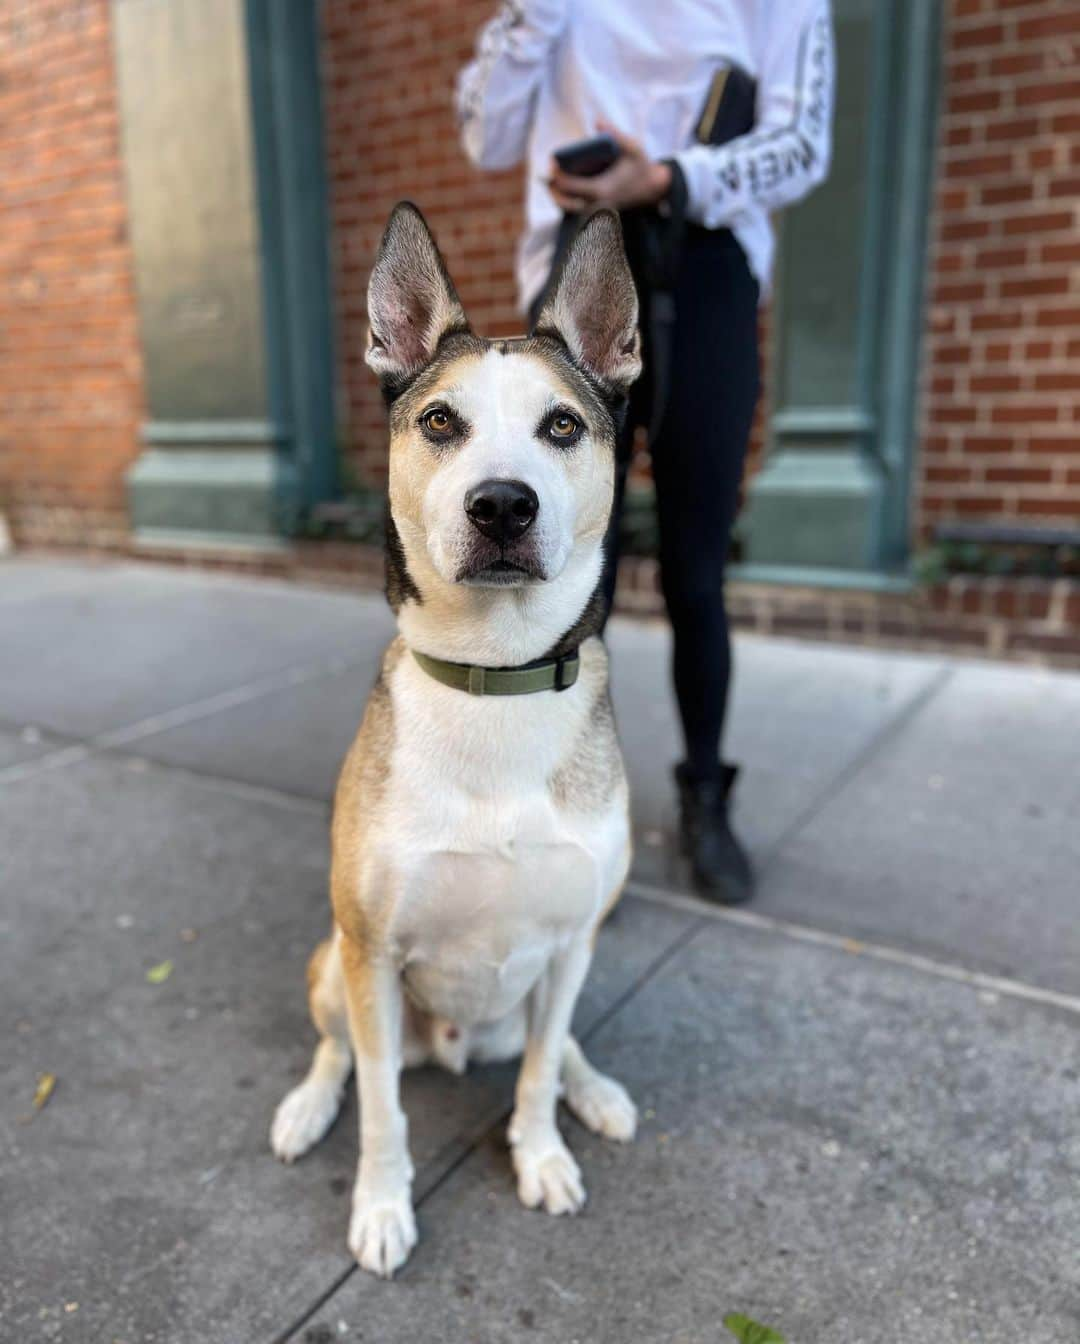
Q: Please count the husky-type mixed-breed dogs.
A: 1